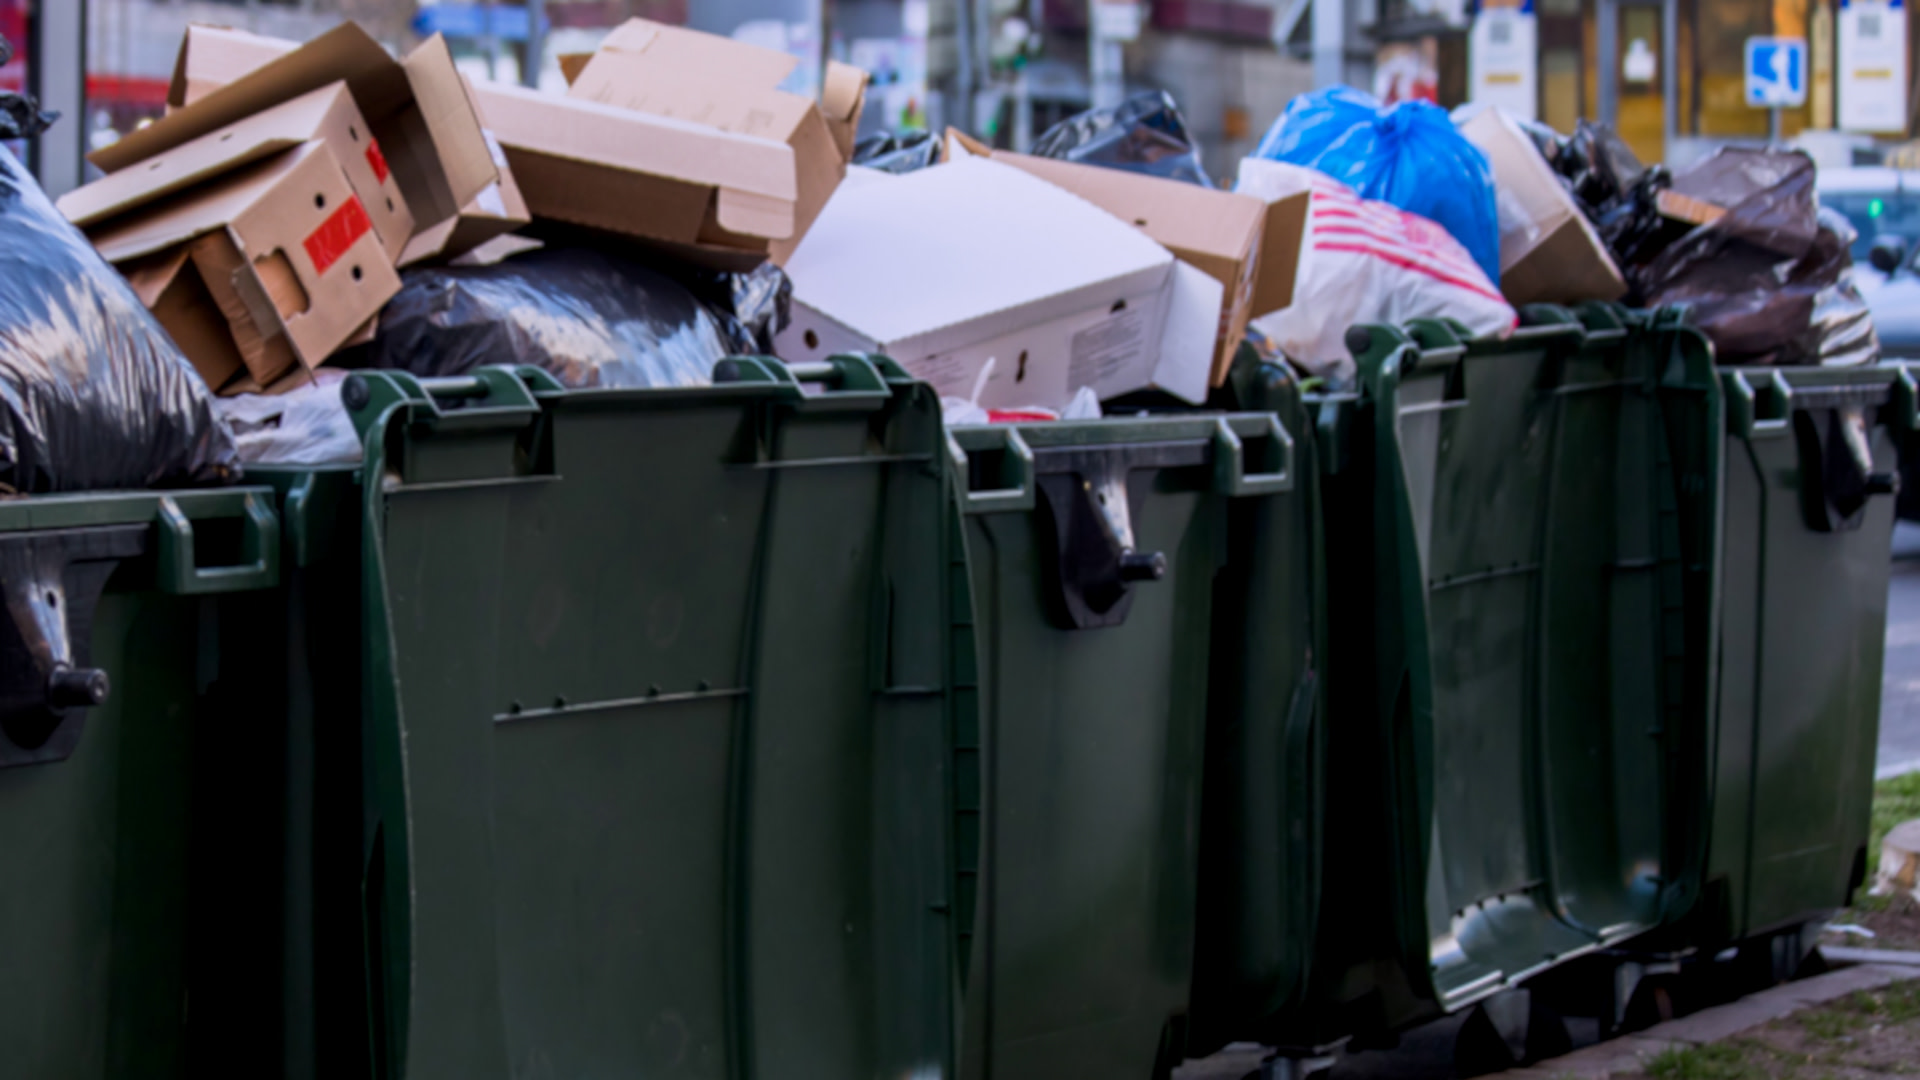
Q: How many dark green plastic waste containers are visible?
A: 5